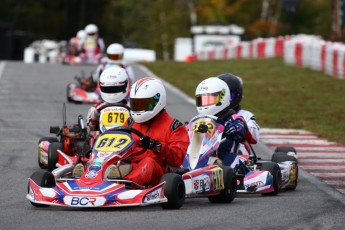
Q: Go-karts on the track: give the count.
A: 7